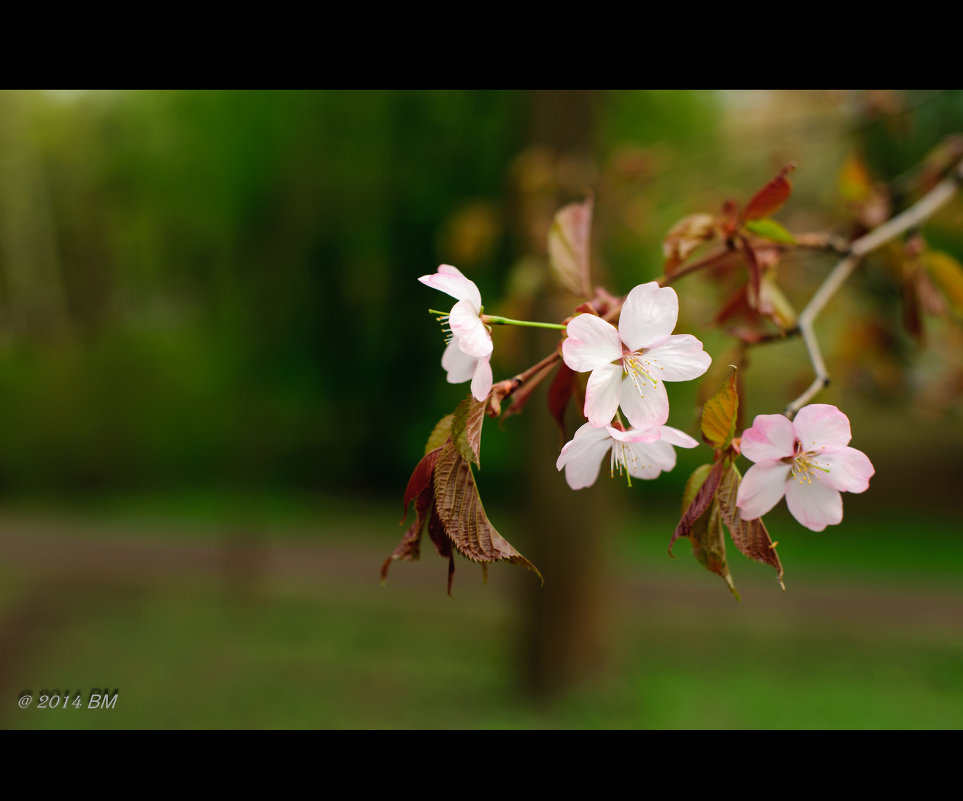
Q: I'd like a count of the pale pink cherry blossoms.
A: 4